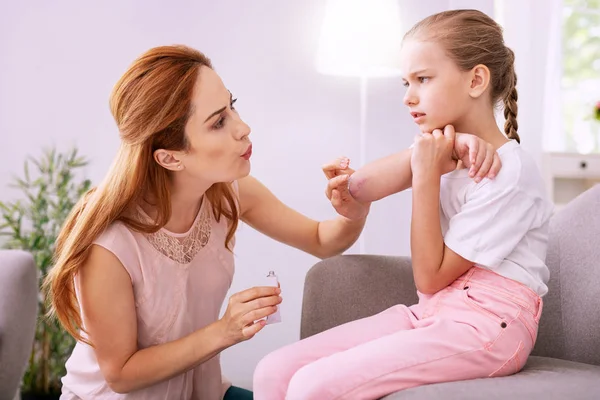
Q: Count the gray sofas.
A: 2